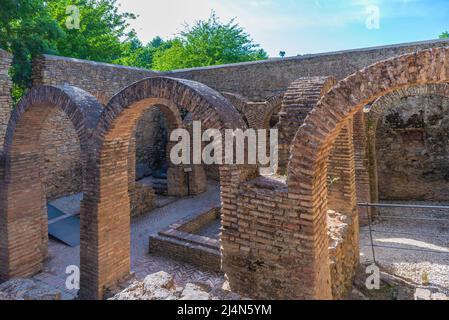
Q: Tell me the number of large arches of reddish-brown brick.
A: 3